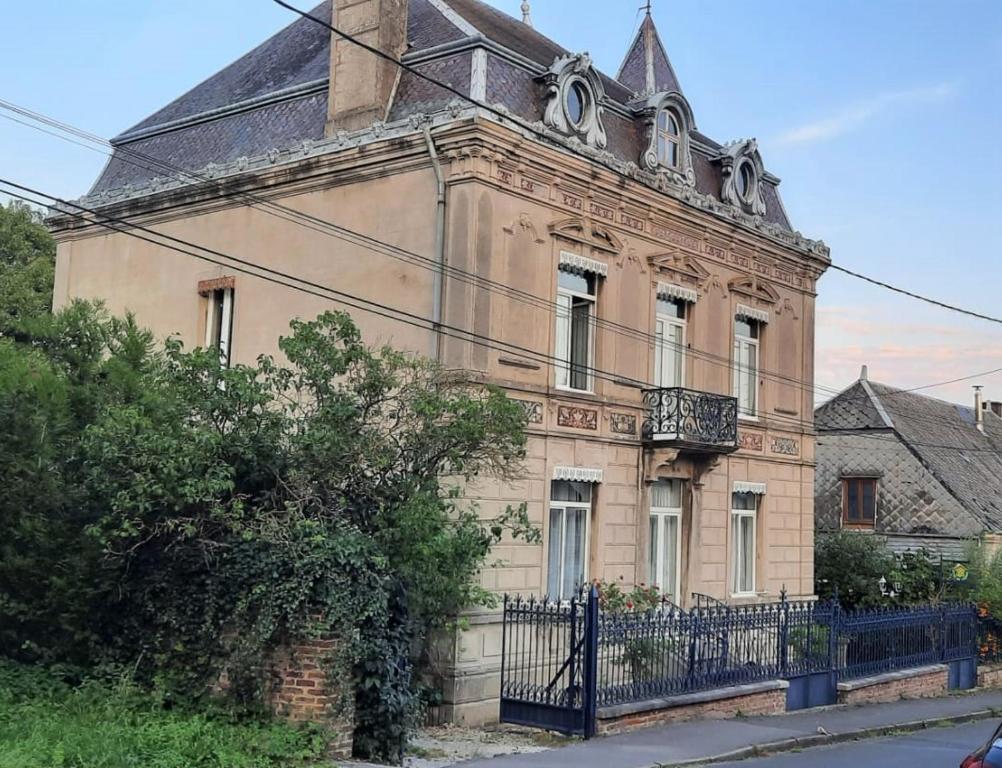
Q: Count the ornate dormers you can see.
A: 3